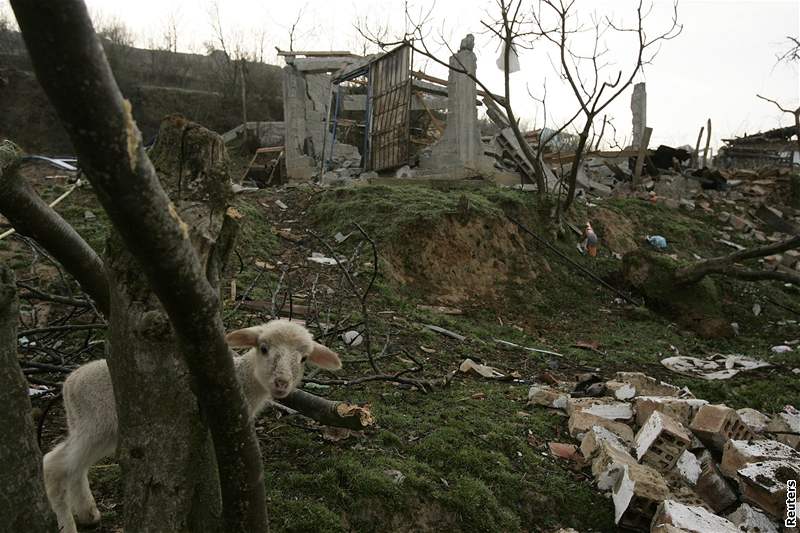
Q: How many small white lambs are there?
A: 1